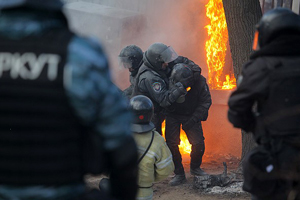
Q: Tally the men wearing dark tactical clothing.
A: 5